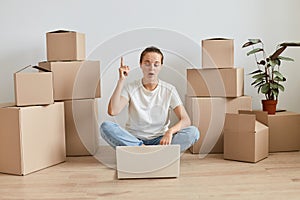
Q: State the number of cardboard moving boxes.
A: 10